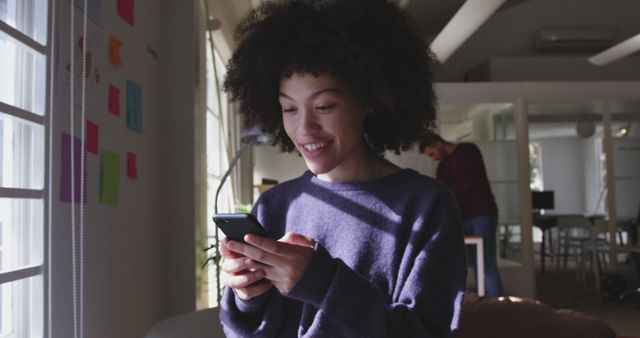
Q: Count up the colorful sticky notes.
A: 8